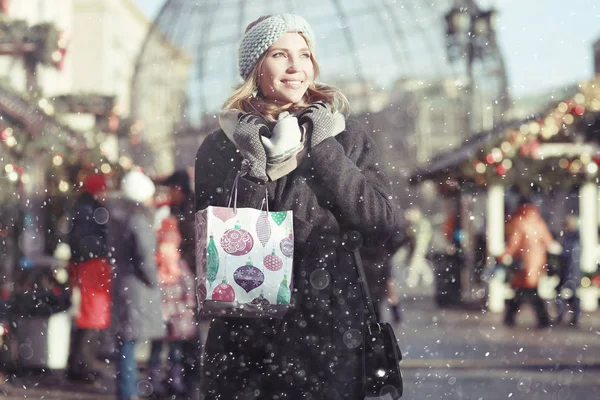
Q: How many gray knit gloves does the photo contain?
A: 2